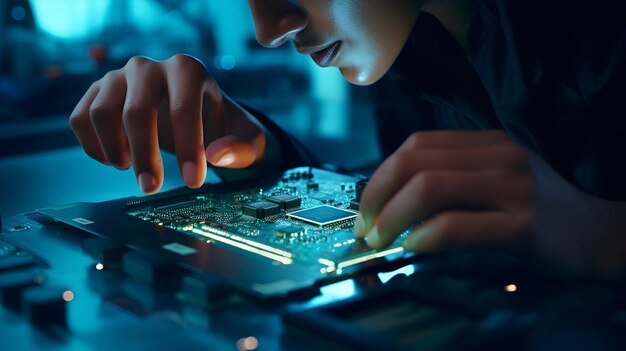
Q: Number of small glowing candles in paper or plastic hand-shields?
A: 0